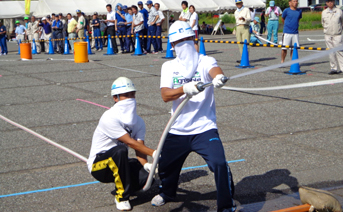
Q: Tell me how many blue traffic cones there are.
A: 11